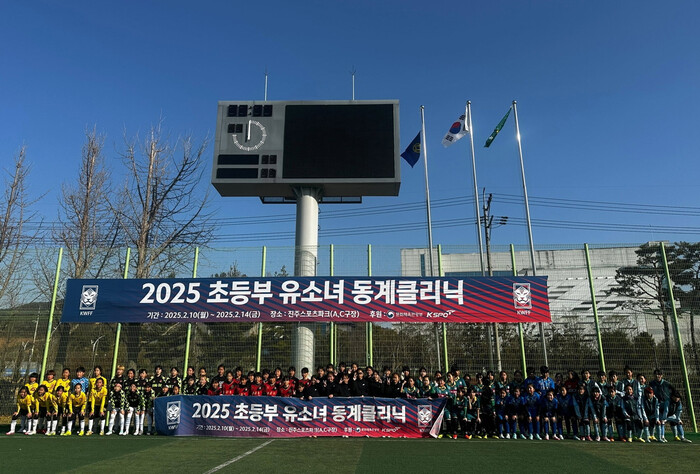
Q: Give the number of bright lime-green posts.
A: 10